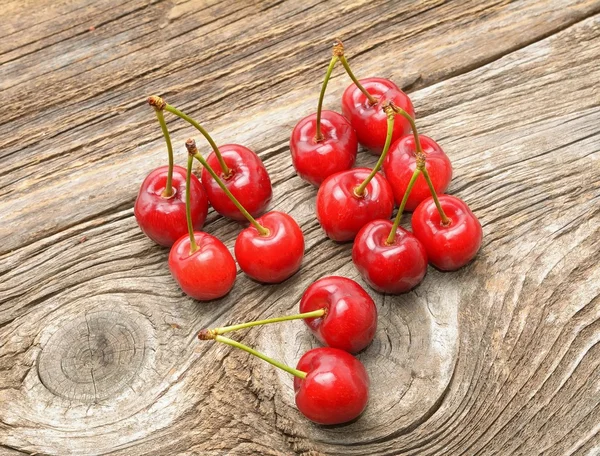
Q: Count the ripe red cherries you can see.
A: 12